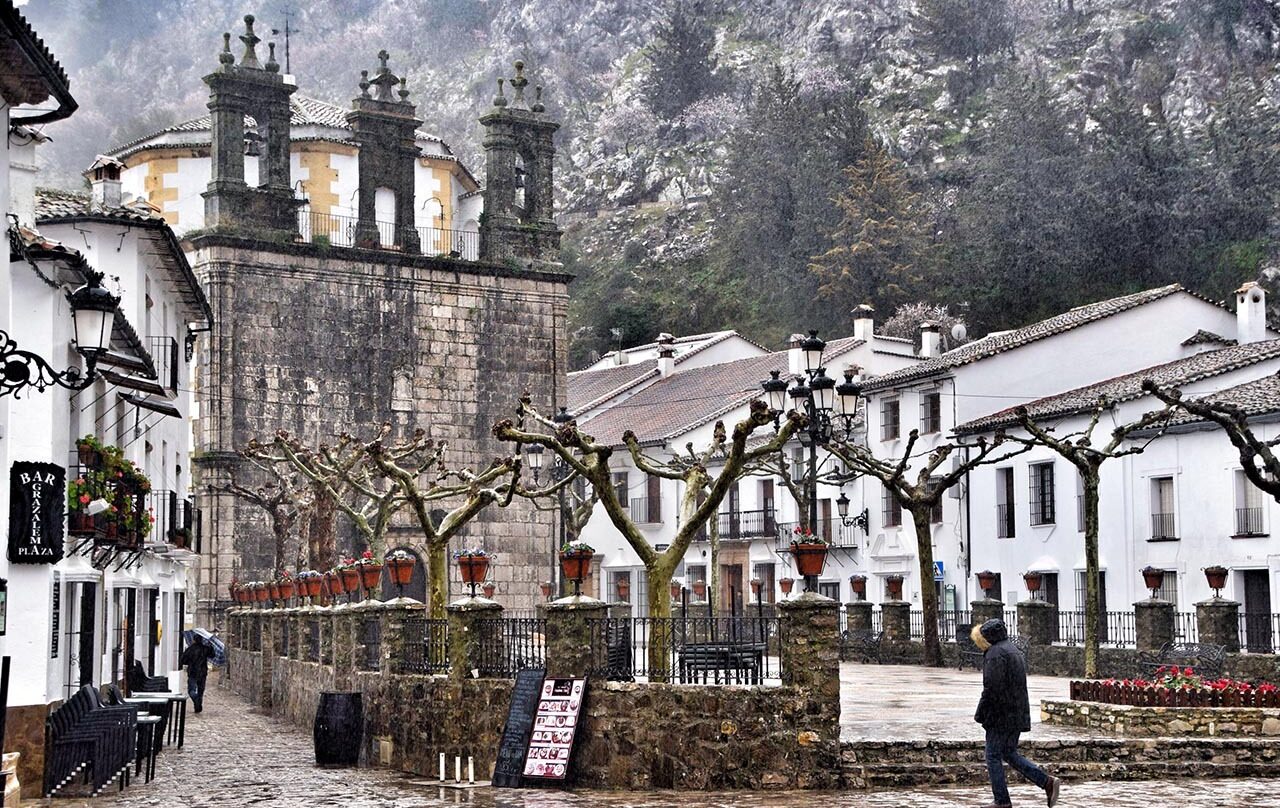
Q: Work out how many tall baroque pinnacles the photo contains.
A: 3